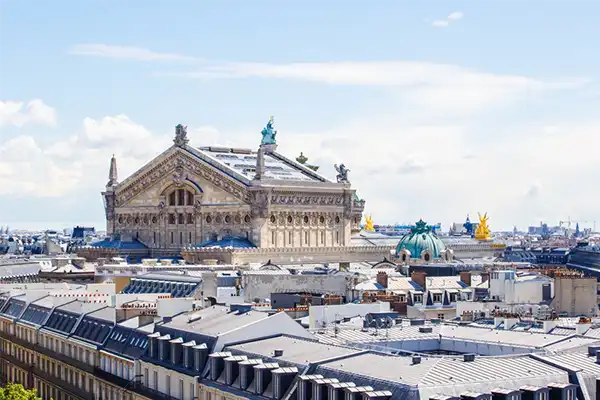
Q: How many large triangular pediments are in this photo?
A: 1